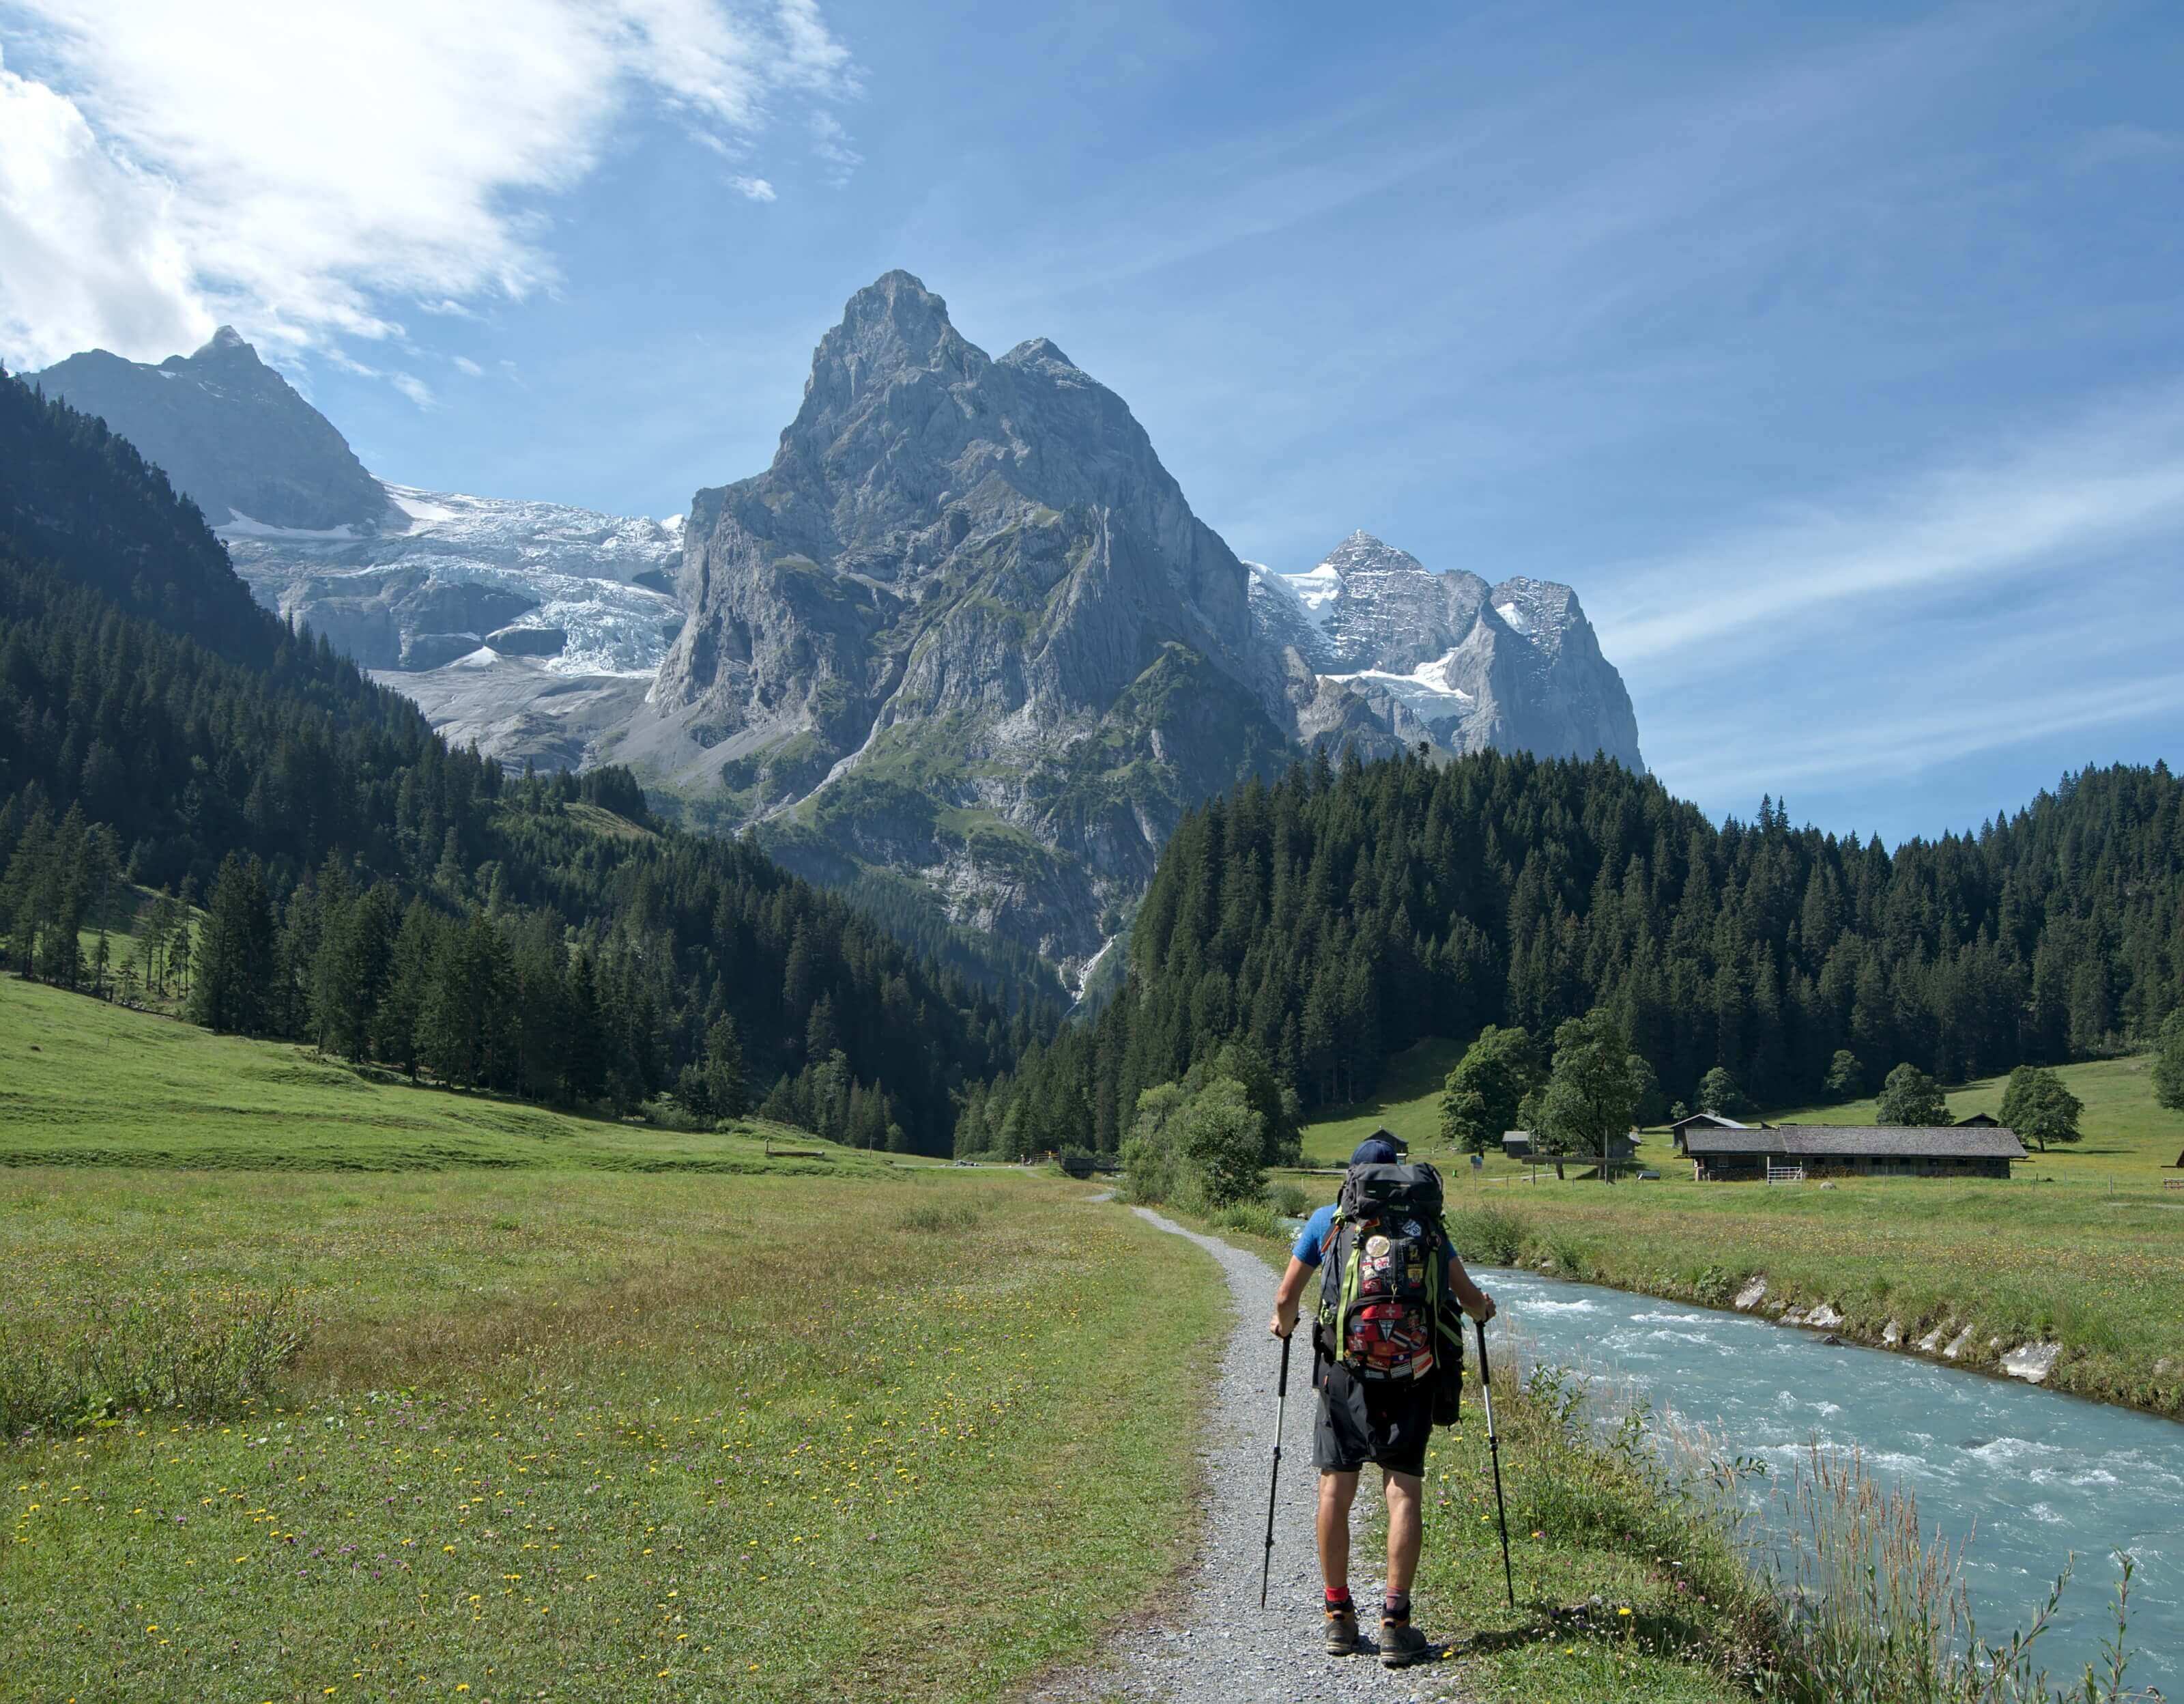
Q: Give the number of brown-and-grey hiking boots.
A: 2